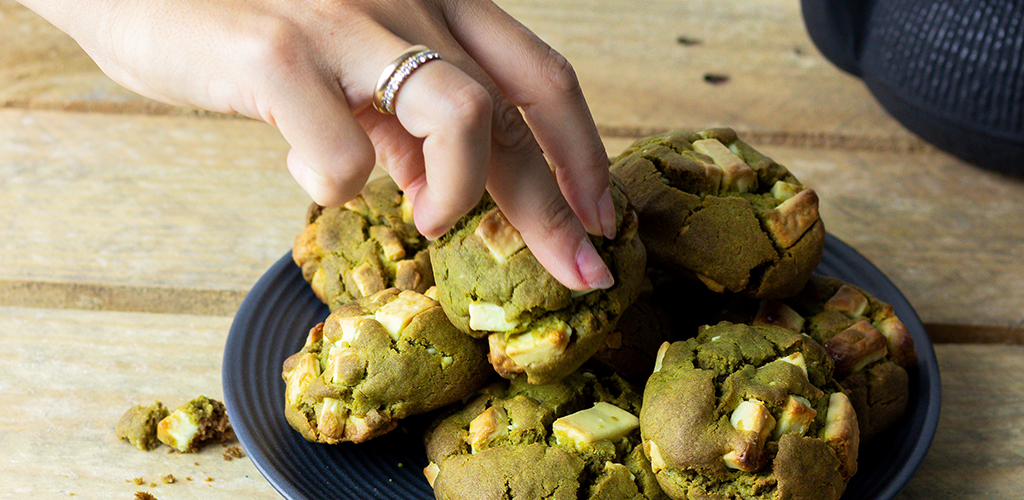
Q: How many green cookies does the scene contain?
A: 7